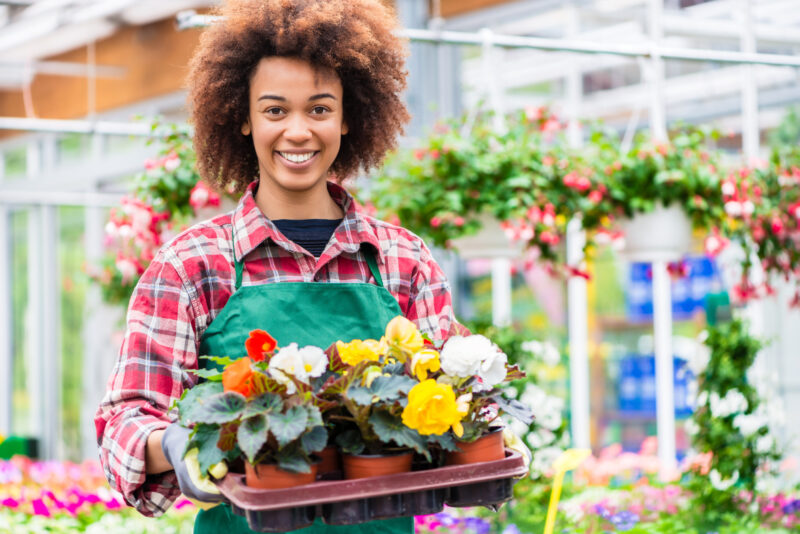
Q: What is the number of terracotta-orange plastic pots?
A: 4